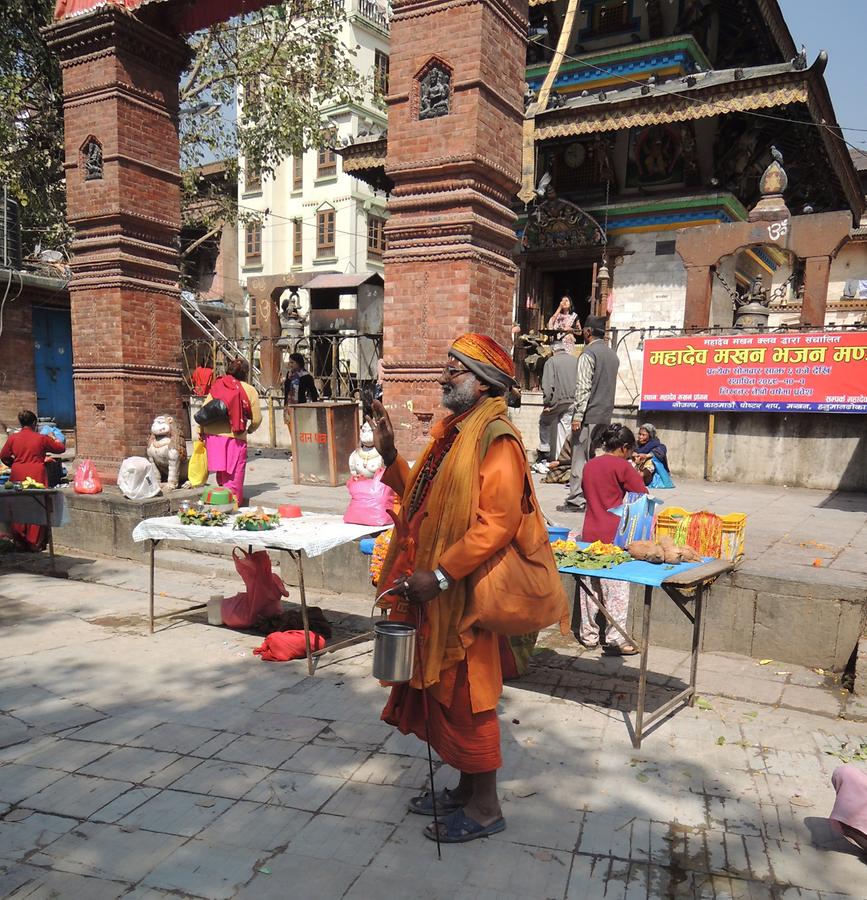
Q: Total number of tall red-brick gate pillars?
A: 2